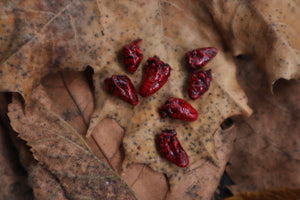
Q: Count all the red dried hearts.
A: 7